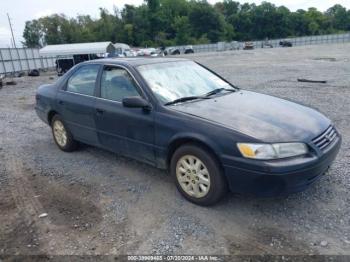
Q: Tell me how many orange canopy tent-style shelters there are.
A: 0